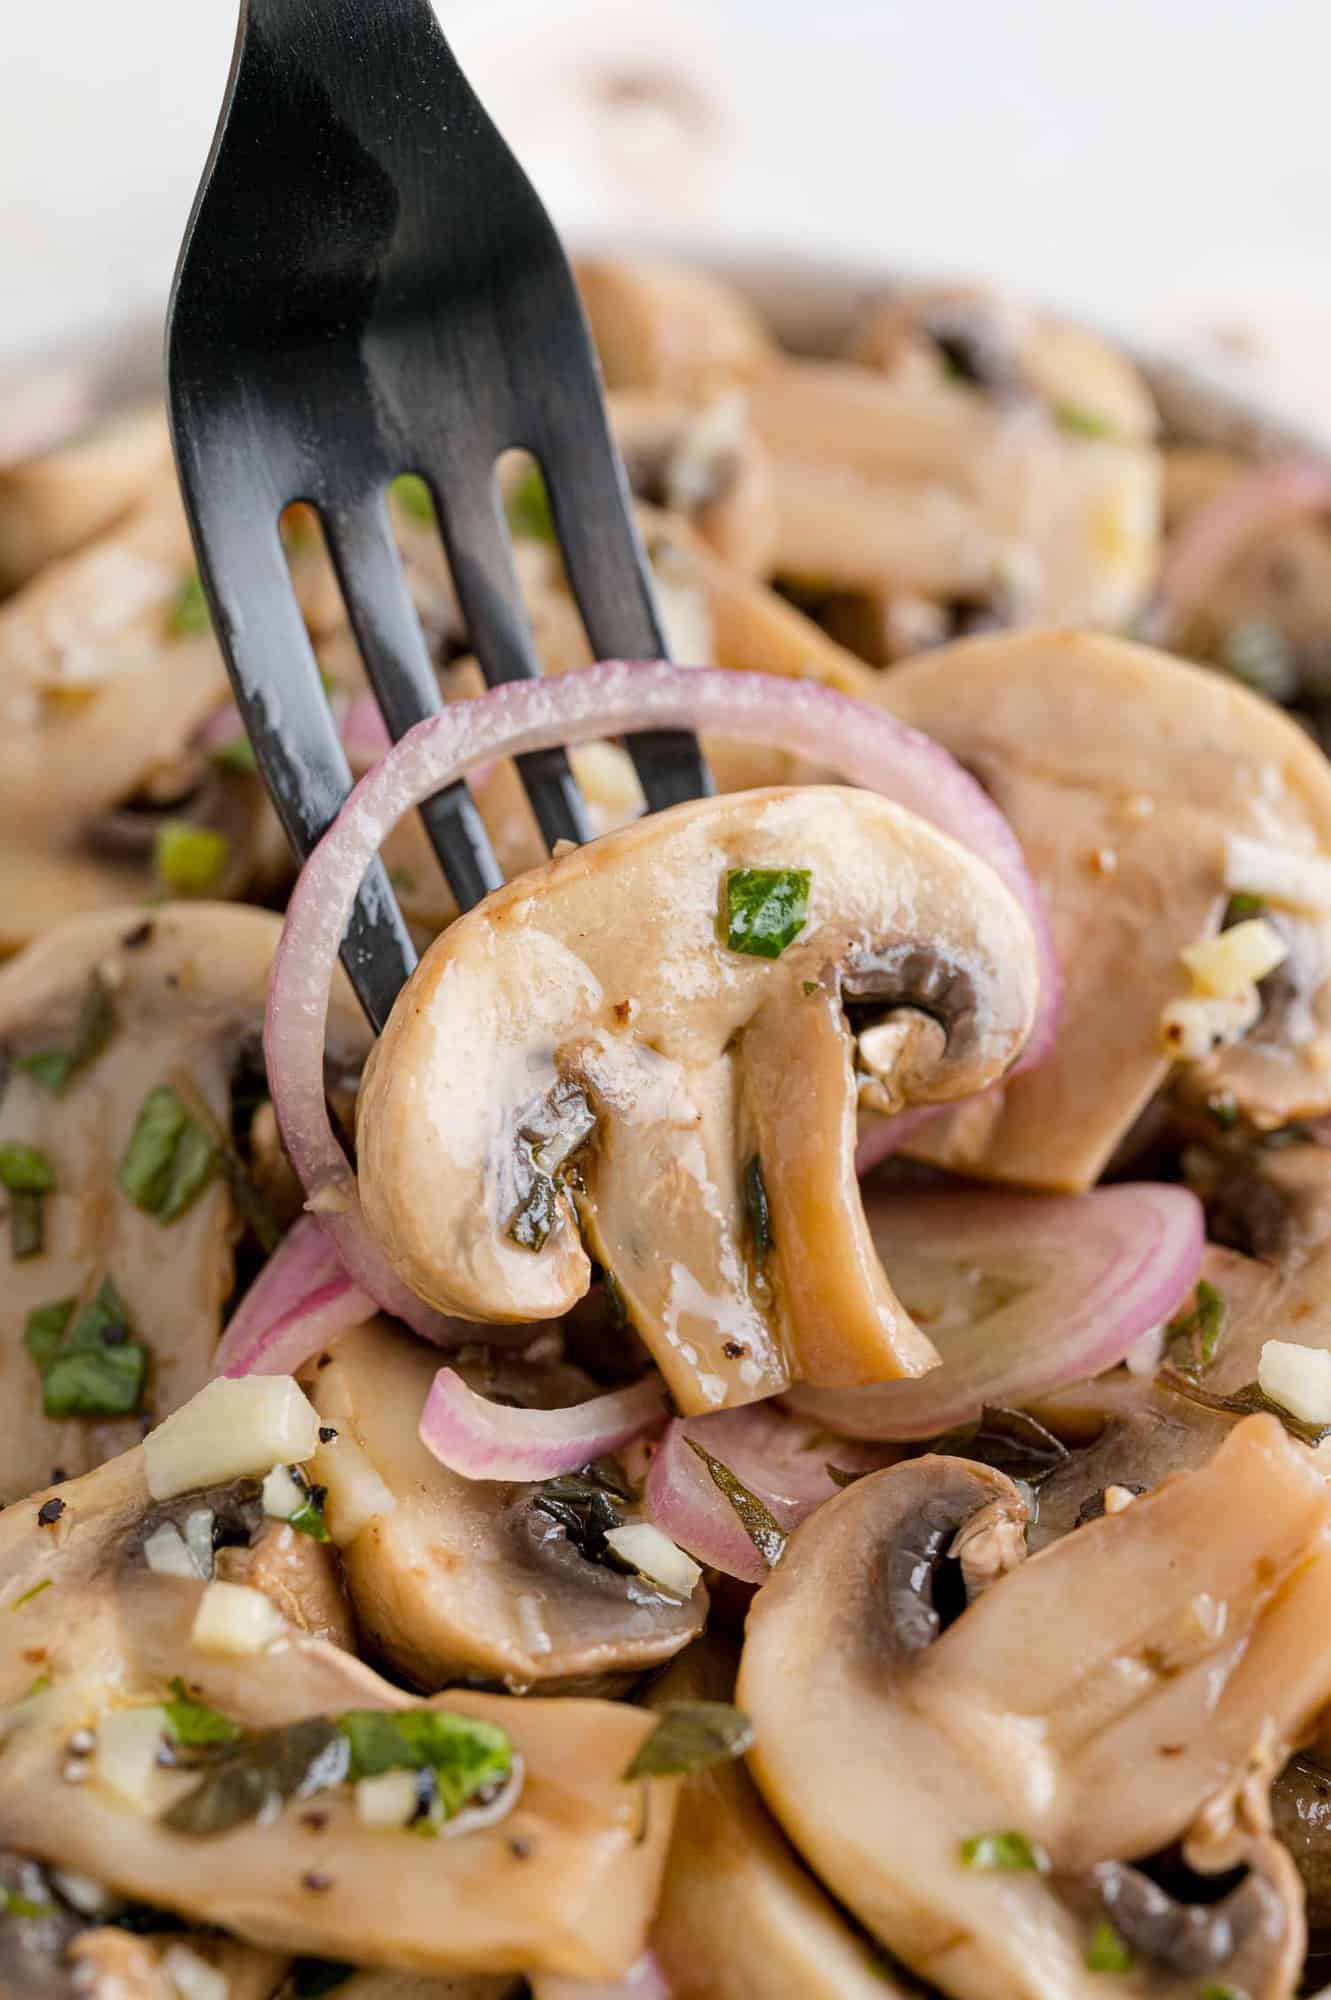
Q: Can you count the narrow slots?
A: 3